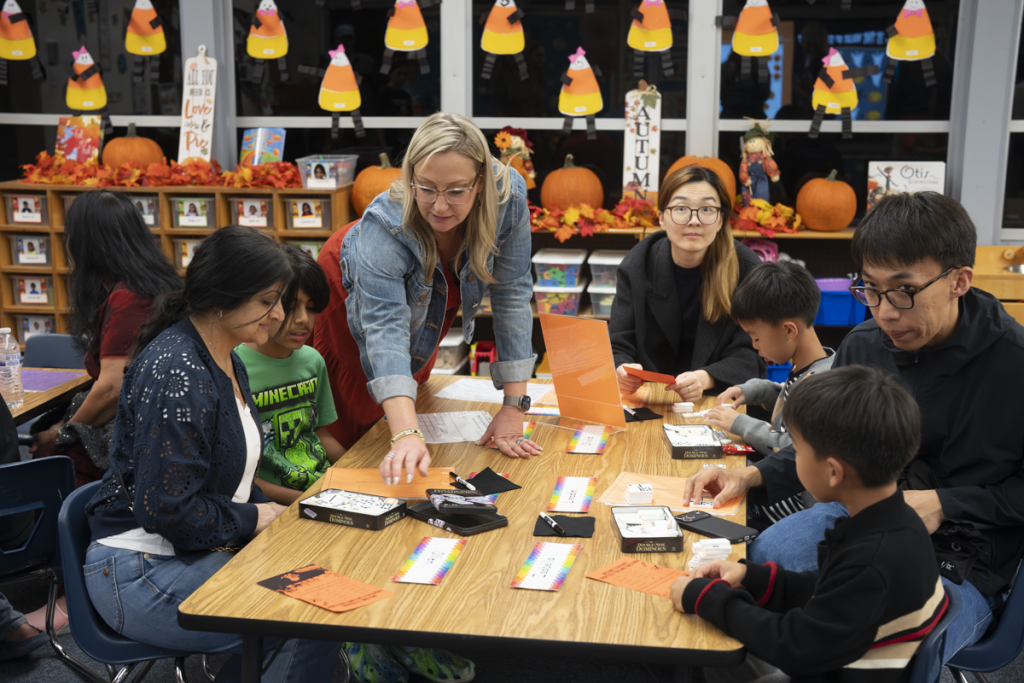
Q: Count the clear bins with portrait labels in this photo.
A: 11